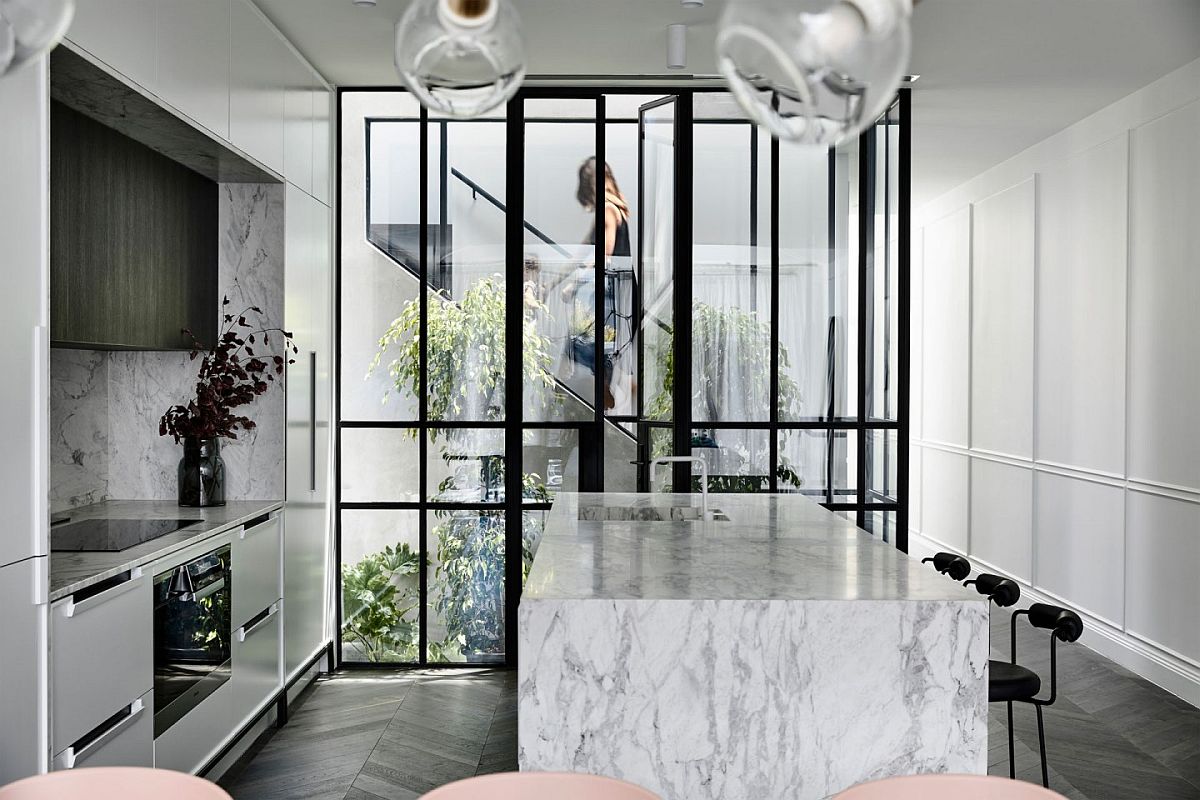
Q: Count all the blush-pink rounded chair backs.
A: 3